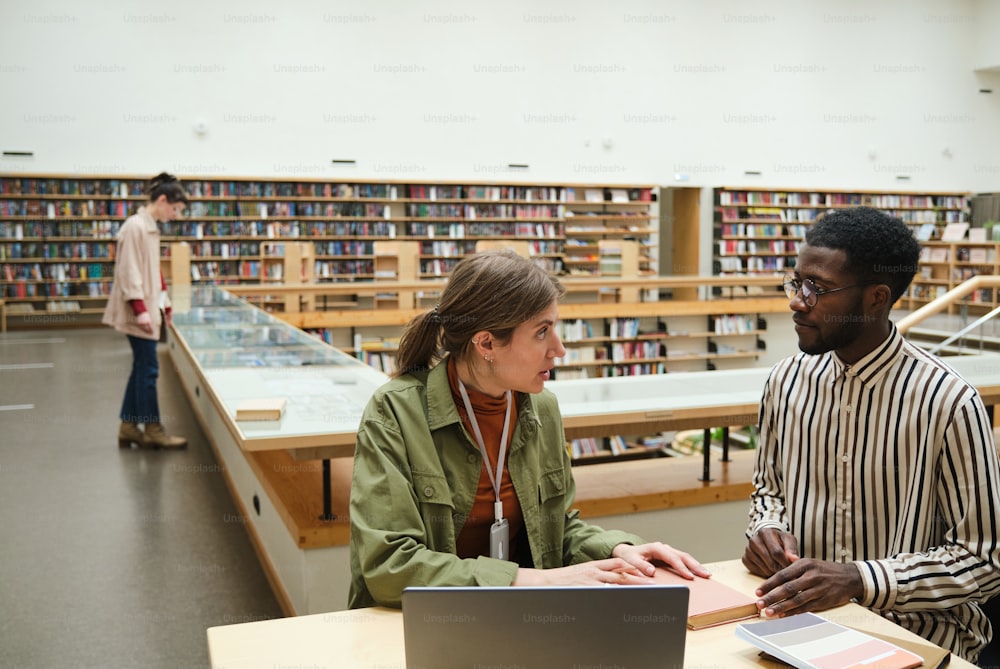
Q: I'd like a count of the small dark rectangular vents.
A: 6